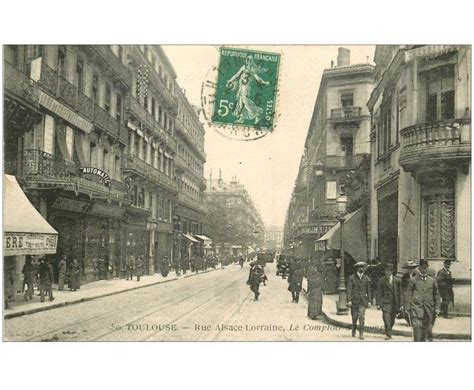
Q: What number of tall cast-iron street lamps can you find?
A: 1